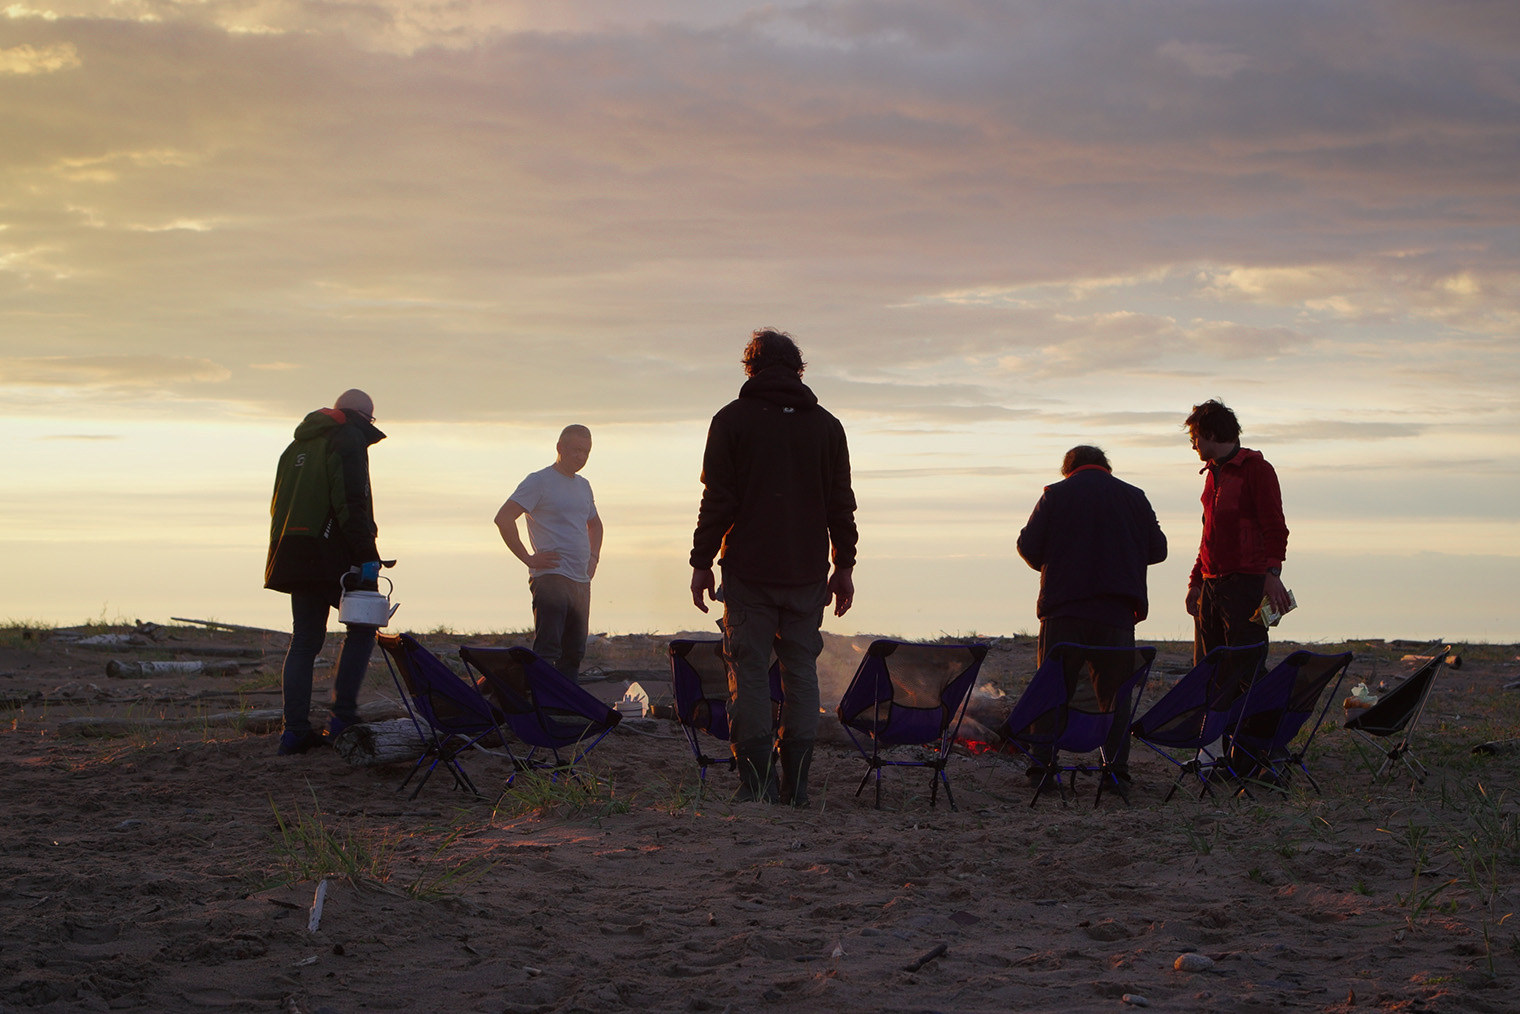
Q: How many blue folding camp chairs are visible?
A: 7